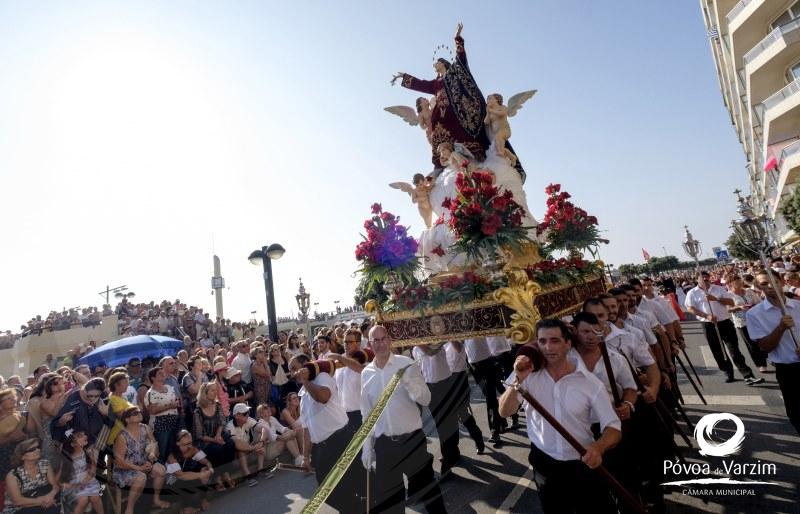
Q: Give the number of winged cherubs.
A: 4